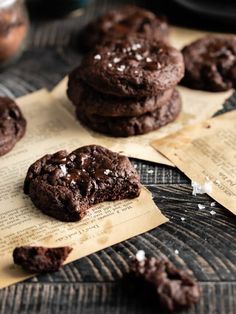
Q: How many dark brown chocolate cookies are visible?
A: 7